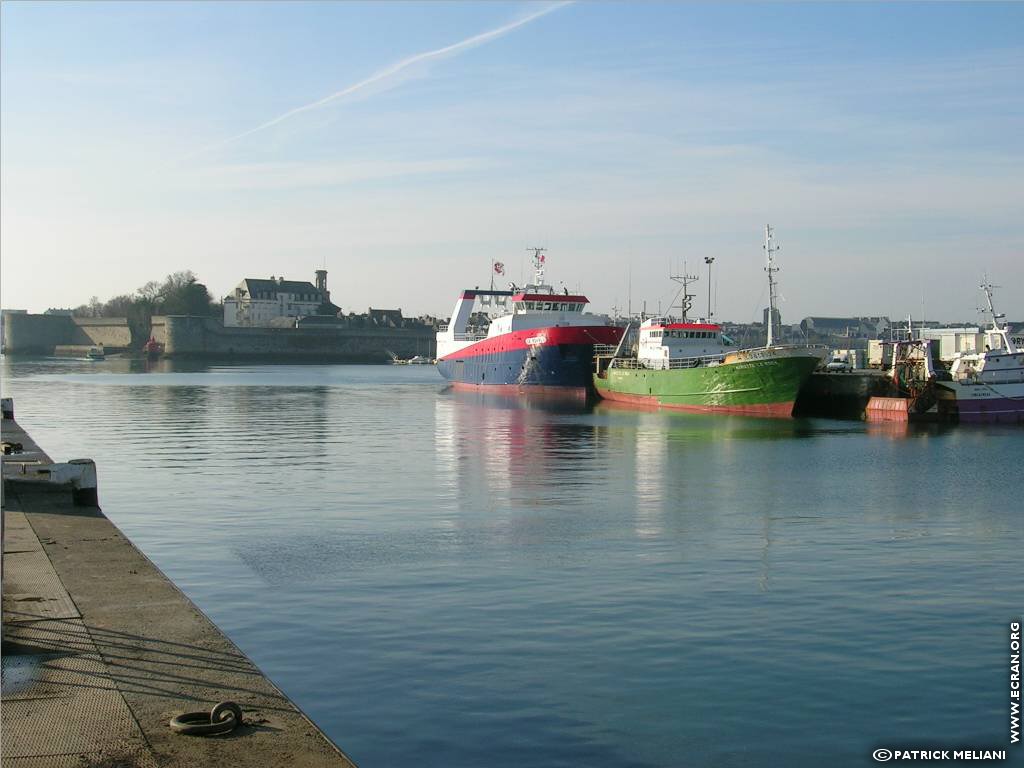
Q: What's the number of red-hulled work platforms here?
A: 1